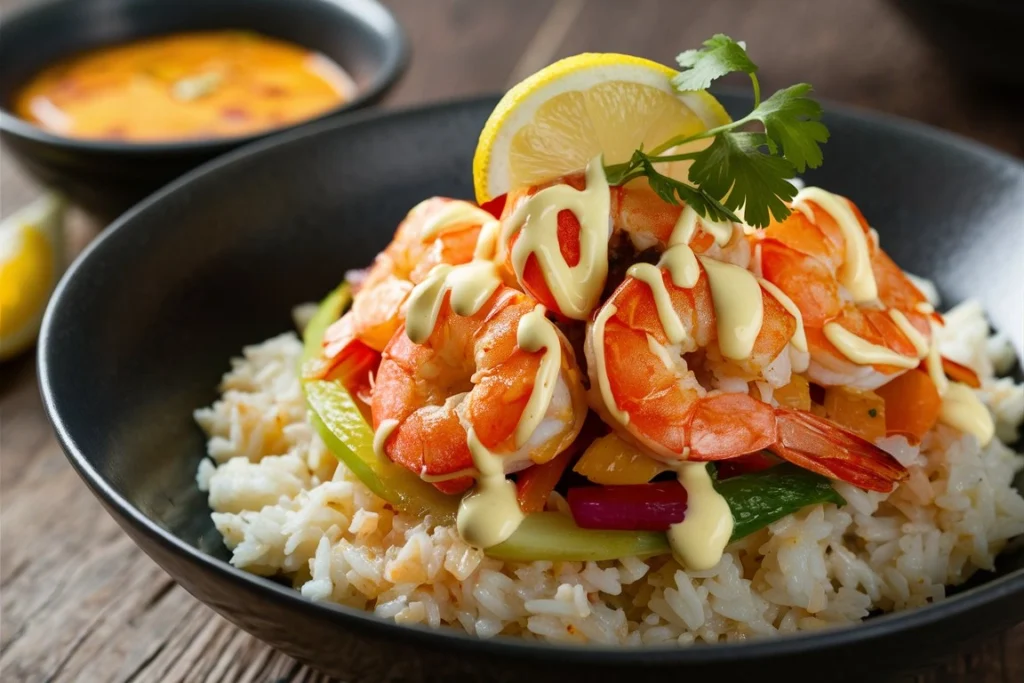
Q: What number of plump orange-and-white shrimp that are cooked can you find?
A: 5